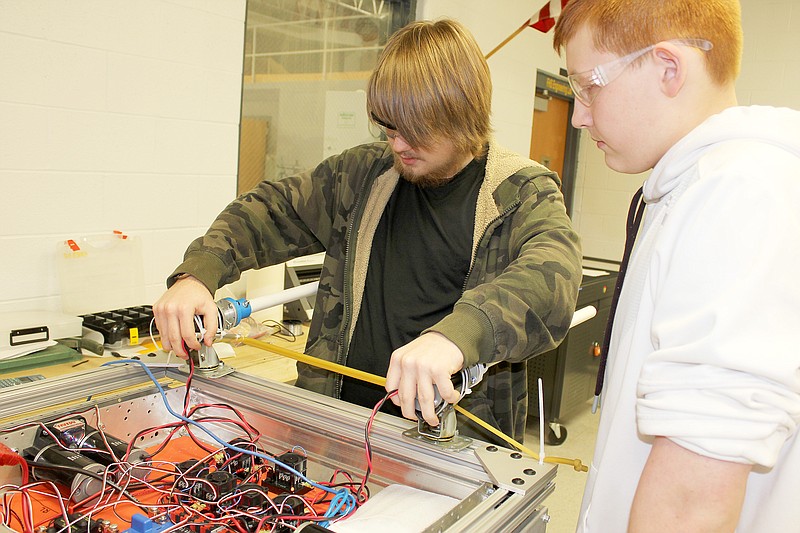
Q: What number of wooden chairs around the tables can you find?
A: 0